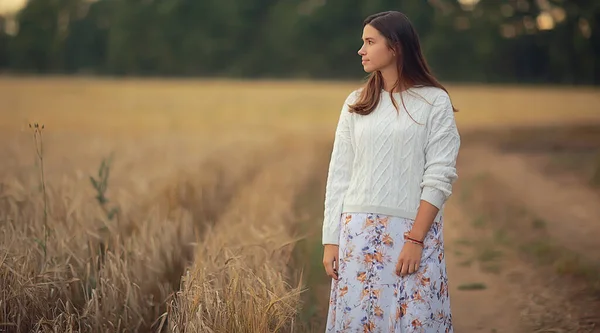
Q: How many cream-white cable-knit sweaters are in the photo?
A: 1